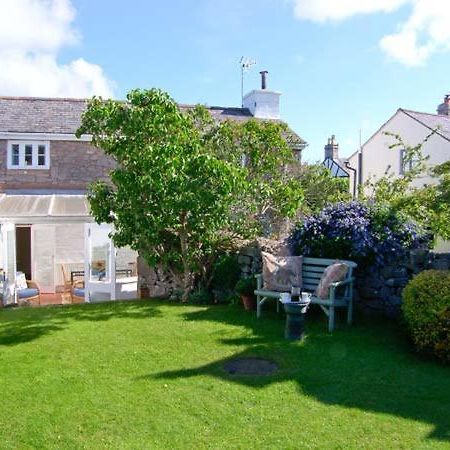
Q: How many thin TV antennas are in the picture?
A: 1